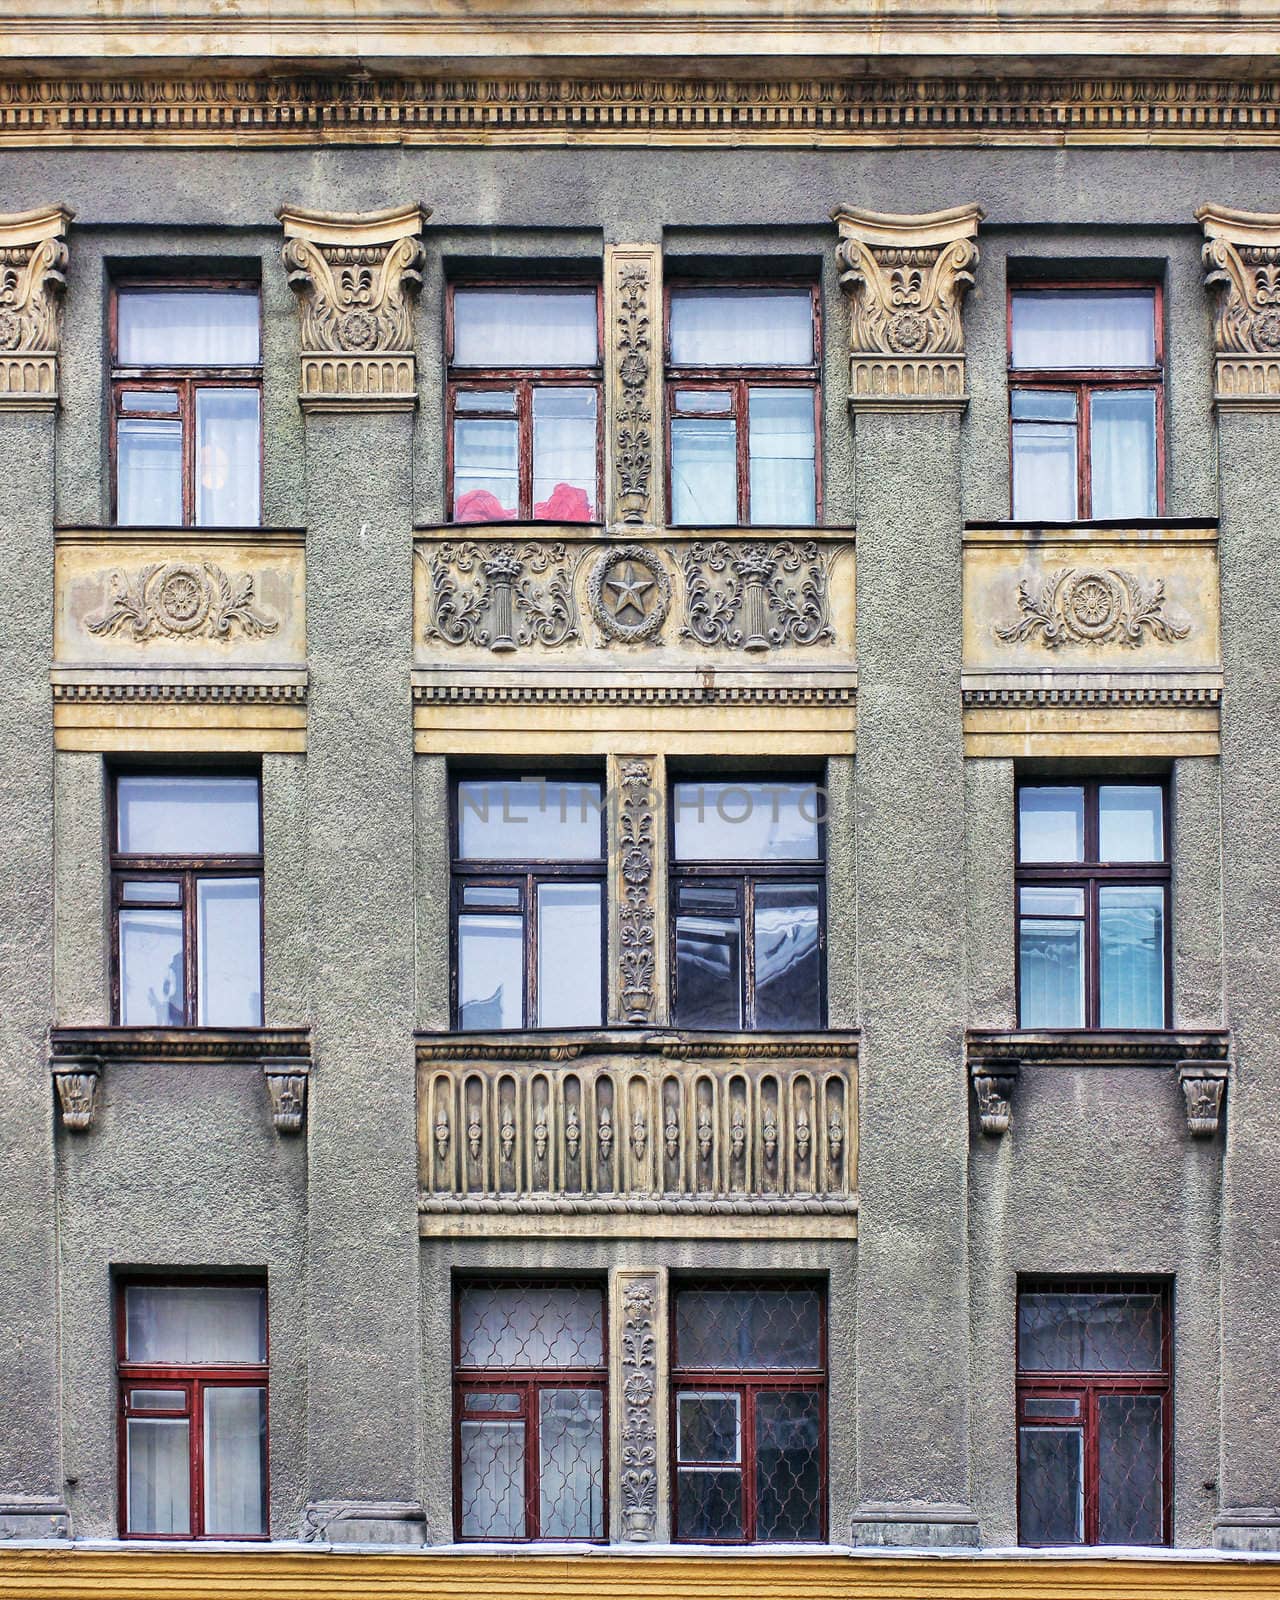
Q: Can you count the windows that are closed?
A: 12